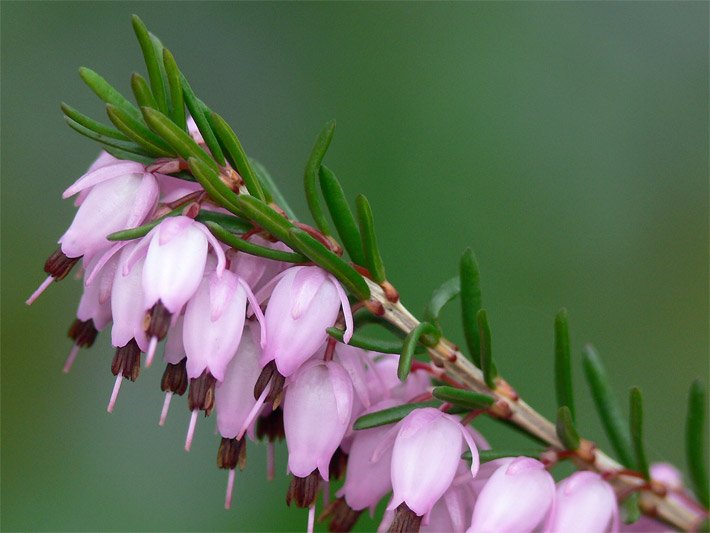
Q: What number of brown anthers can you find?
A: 13